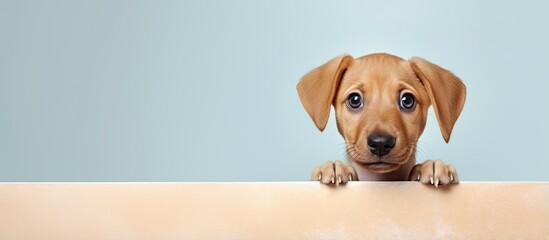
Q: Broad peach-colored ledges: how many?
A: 1